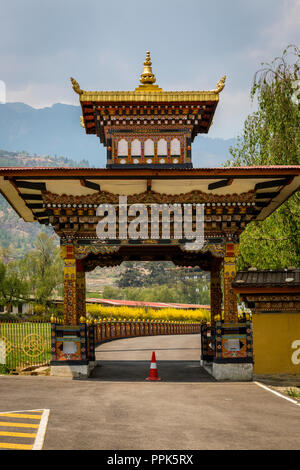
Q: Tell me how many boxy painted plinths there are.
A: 2